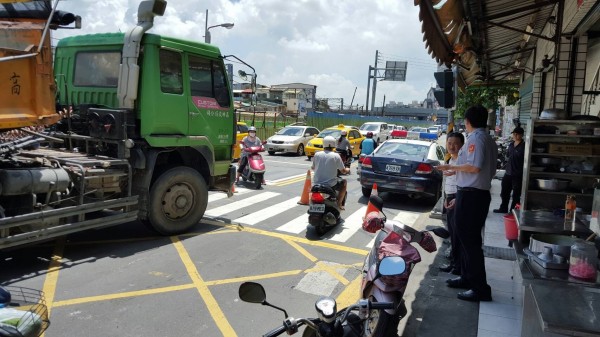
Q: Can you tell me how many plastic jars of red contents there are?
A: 1